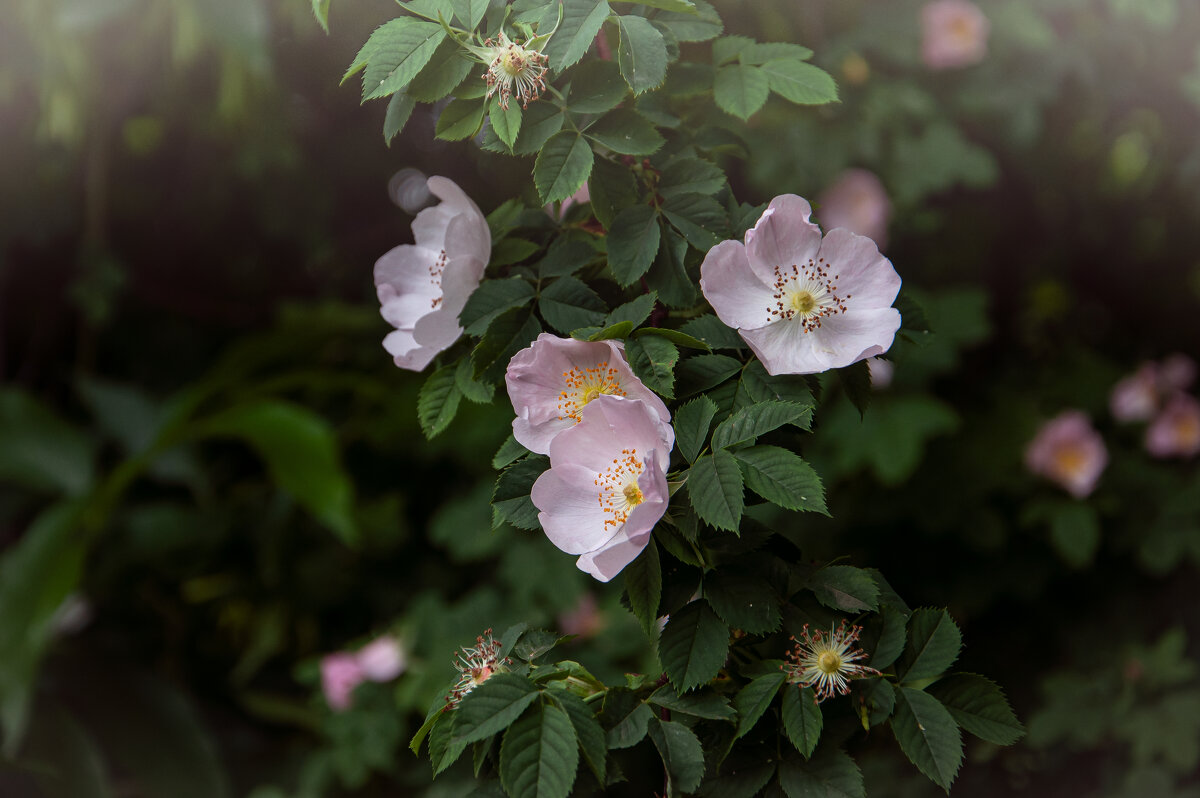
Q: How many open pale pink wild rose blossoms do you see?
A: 4